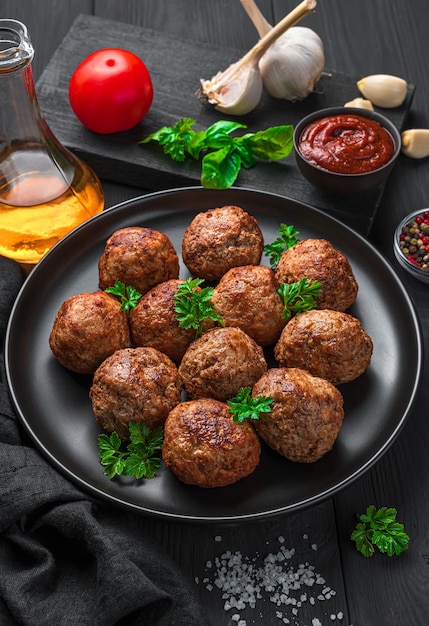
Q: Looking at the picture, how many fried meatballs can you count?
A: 11